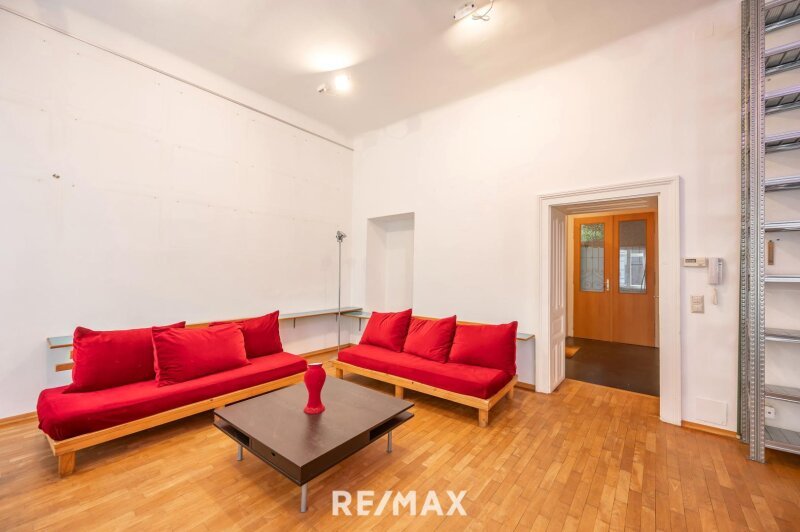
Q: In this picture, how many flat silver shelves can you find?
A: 10